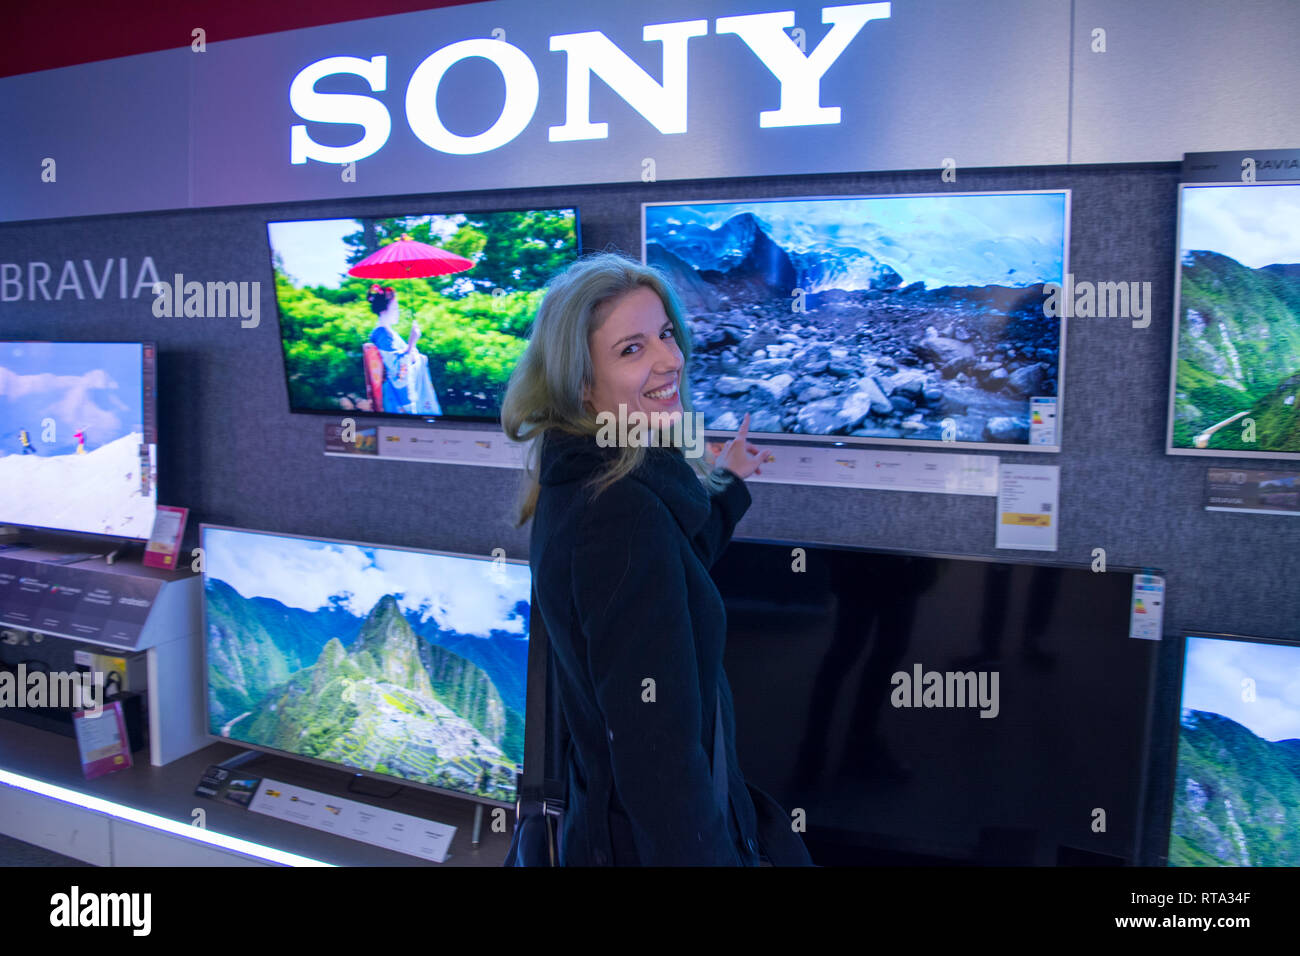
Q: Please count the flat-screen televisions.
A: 7